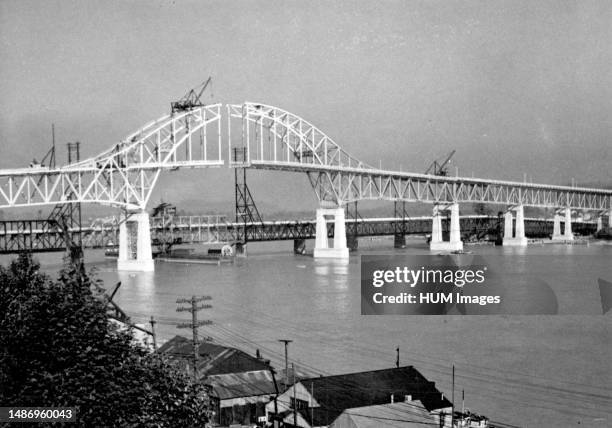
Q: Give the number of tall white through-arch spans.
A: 1